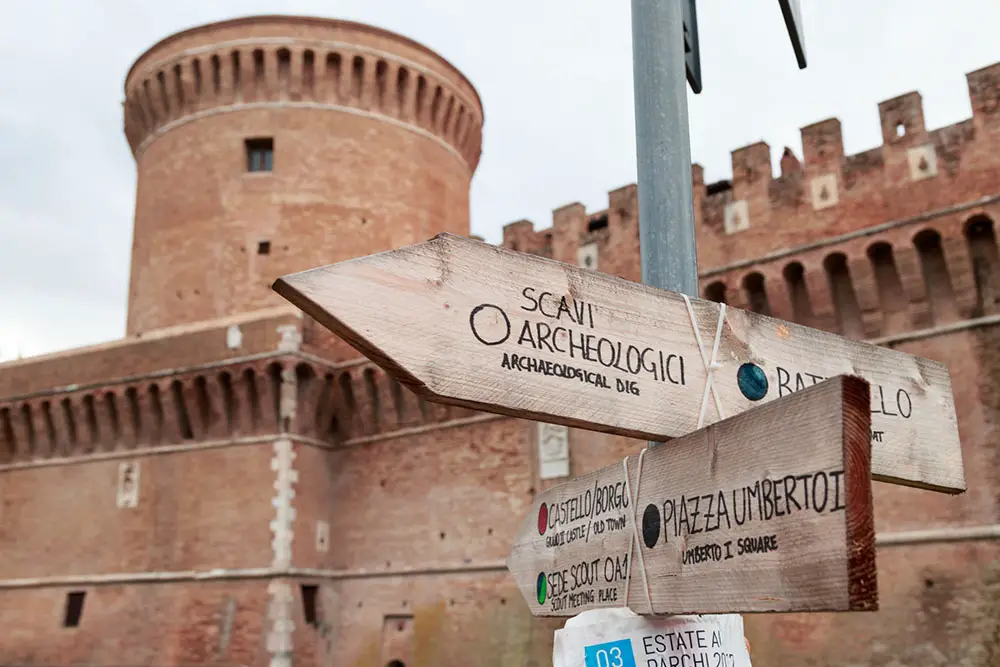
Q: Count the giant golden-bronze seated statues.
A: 0